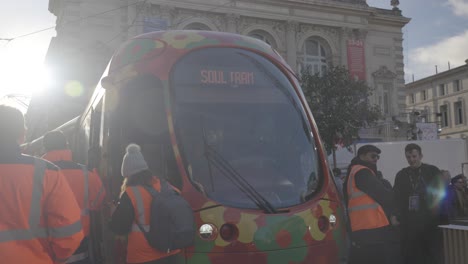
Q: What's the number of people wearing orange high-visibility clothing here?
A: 4